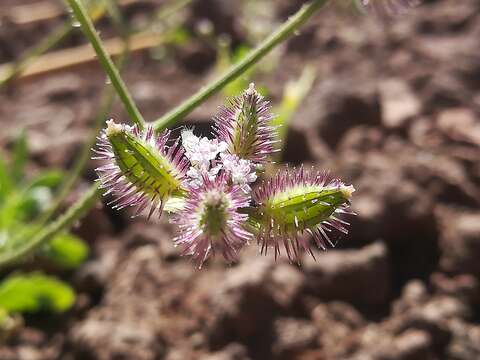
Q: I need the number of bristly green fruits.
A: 4